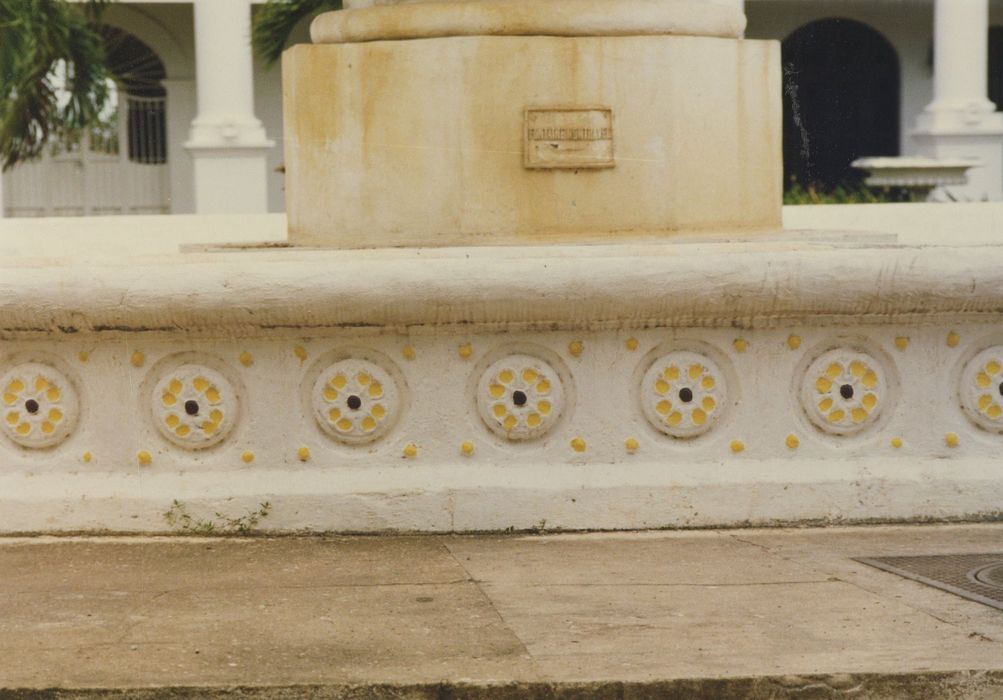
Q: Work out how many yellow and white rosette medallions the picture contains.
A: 7